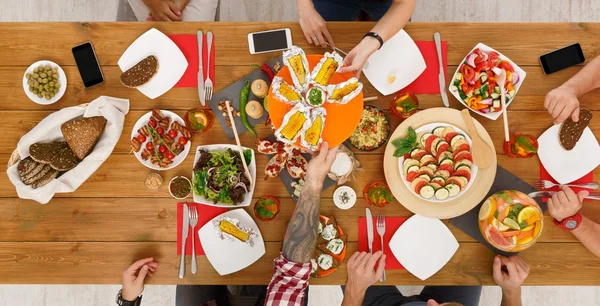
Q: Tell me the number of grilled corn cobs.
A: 7